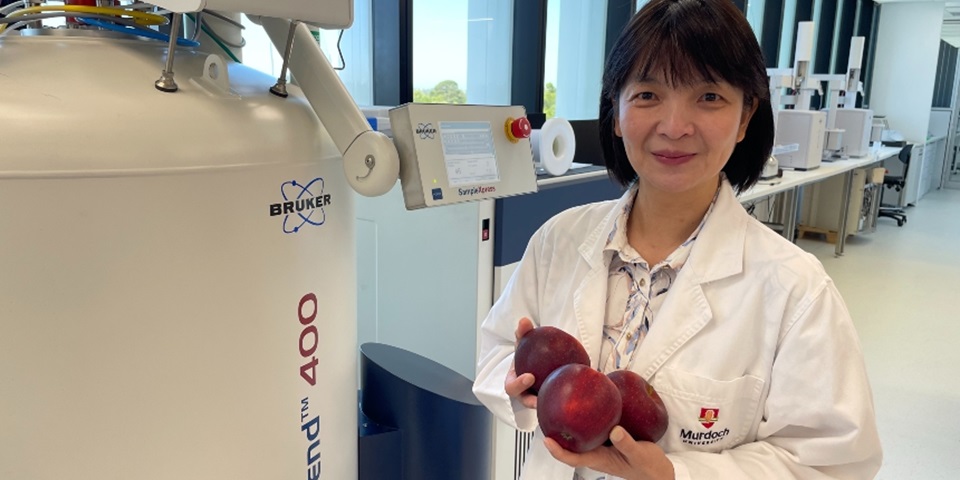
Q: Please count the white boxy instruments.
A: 2